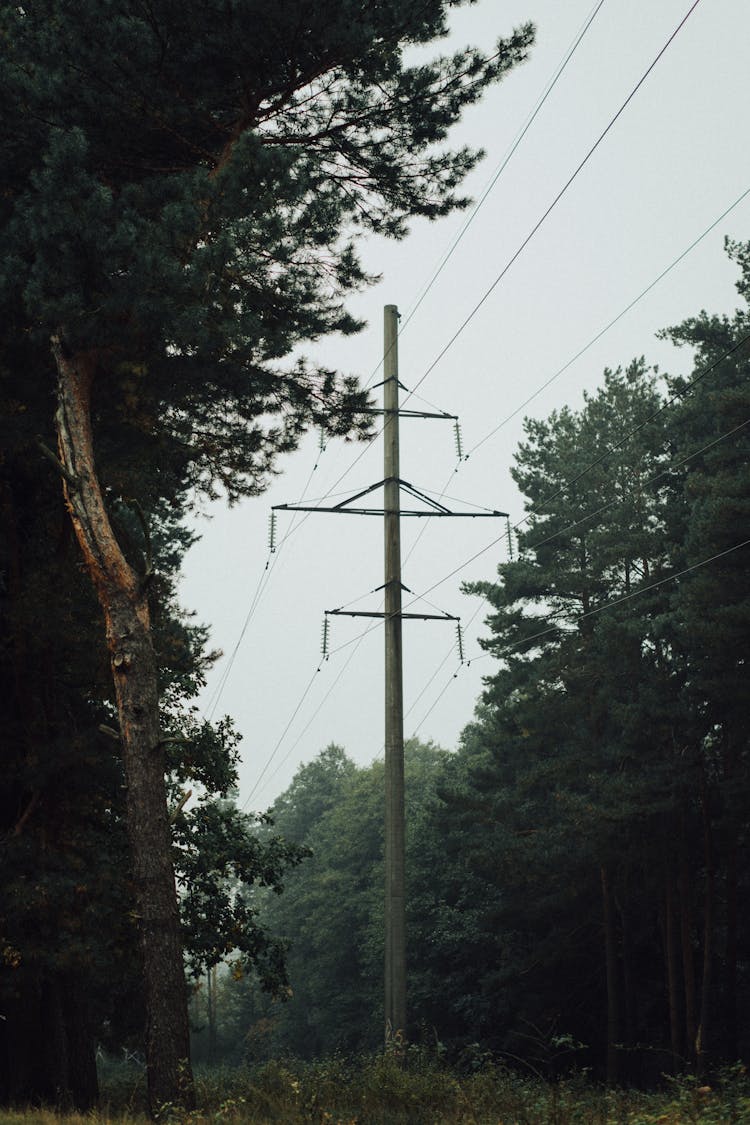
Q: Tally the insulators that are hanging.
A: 6